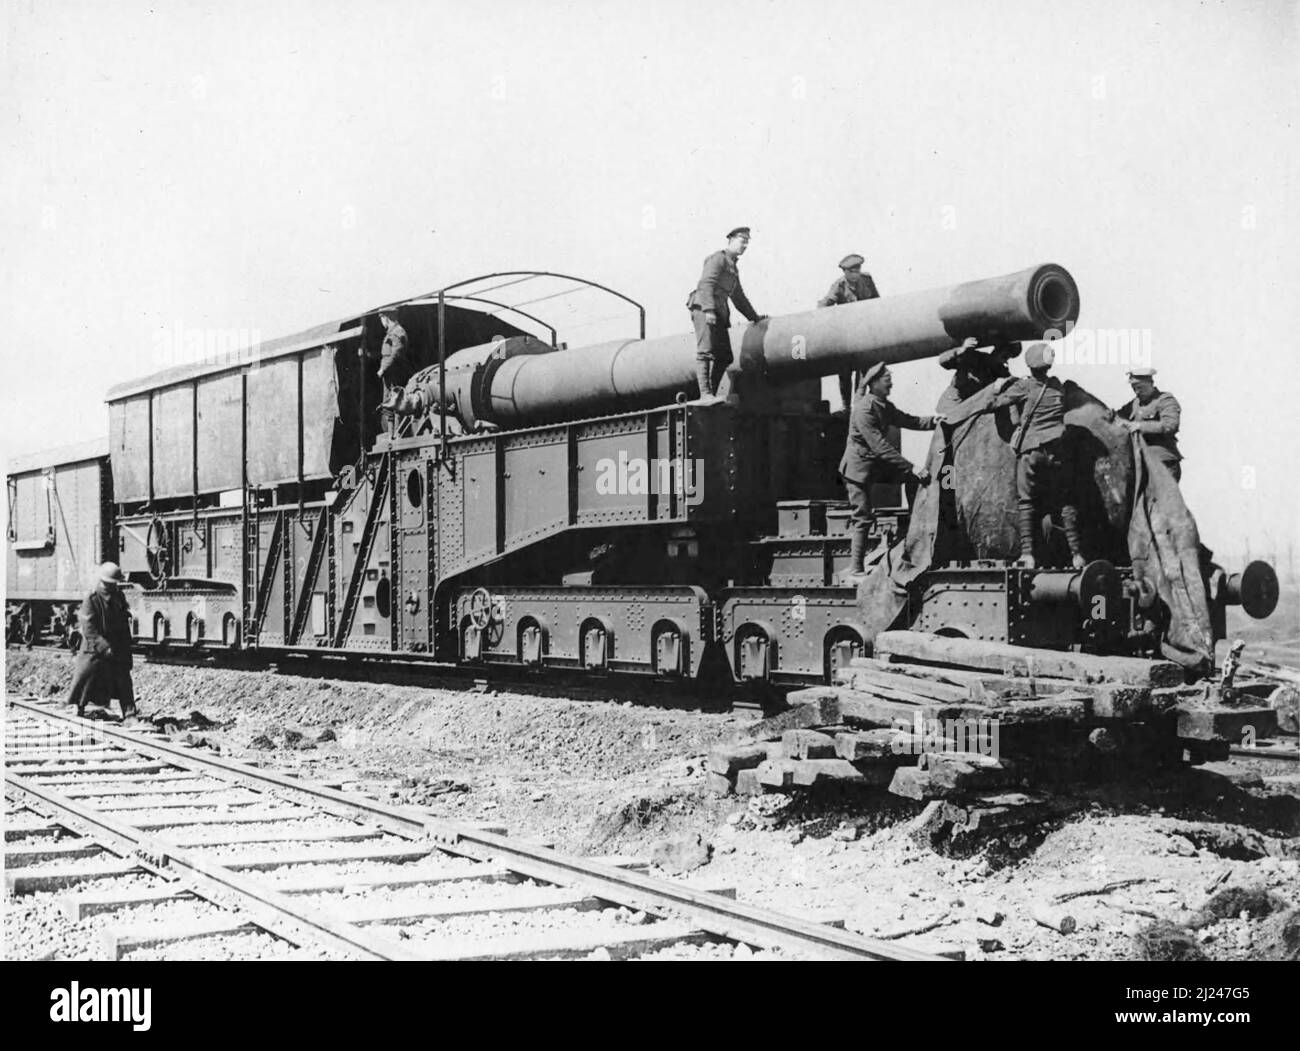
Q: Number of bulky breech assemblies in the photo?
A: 1